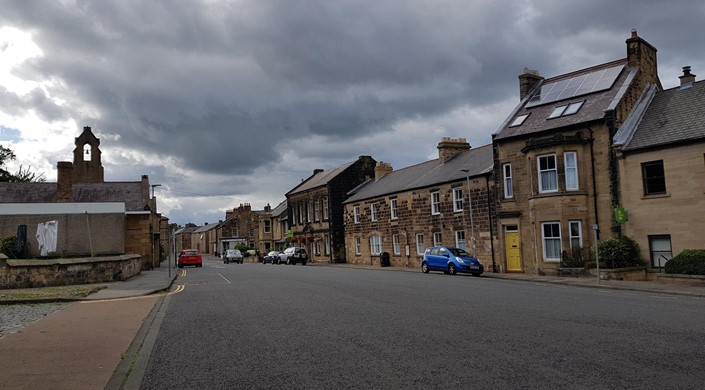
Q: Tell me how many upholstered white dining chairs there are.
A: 0